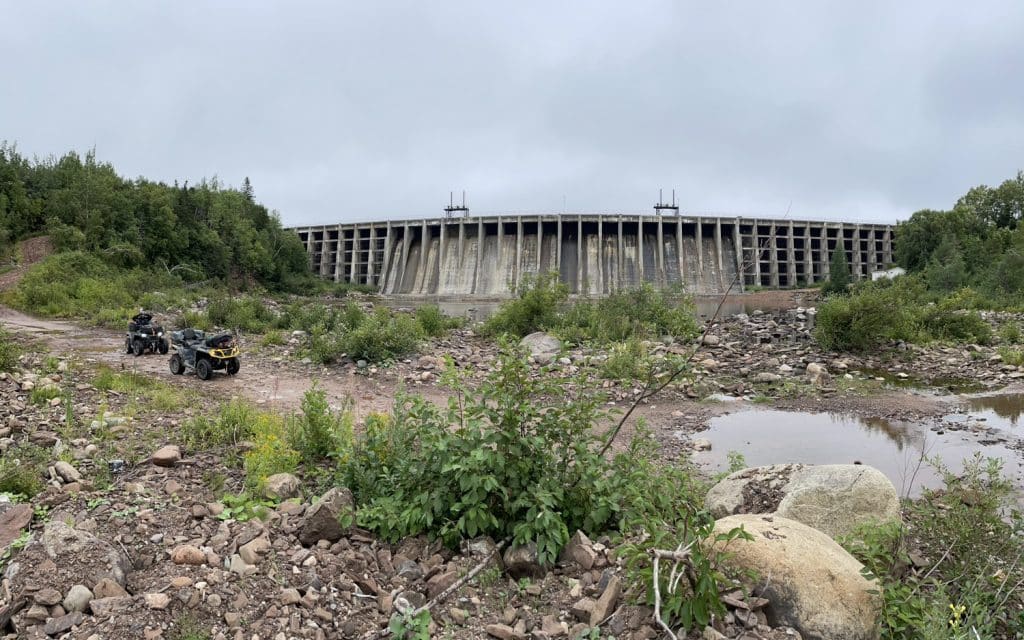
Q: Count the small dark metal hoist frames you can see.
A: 2